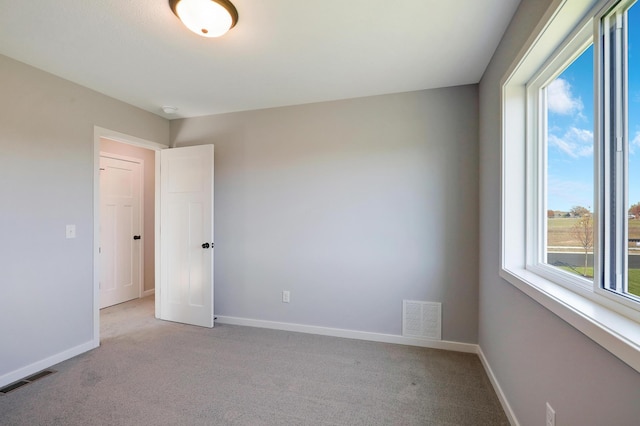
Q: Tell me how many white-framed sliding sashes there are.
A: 2